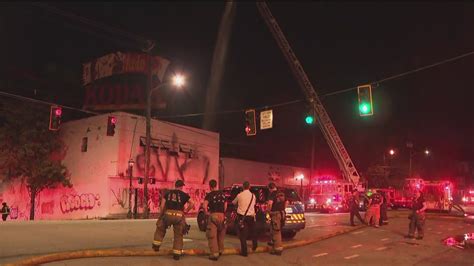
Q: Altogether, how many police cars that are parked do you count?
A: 1